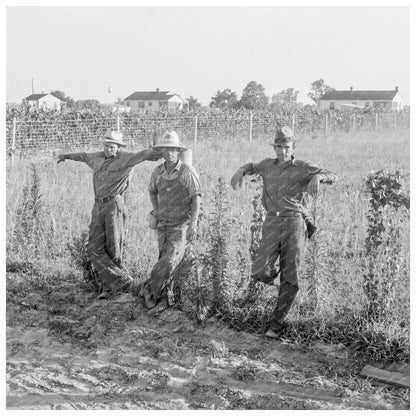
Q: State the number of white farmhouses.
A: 3